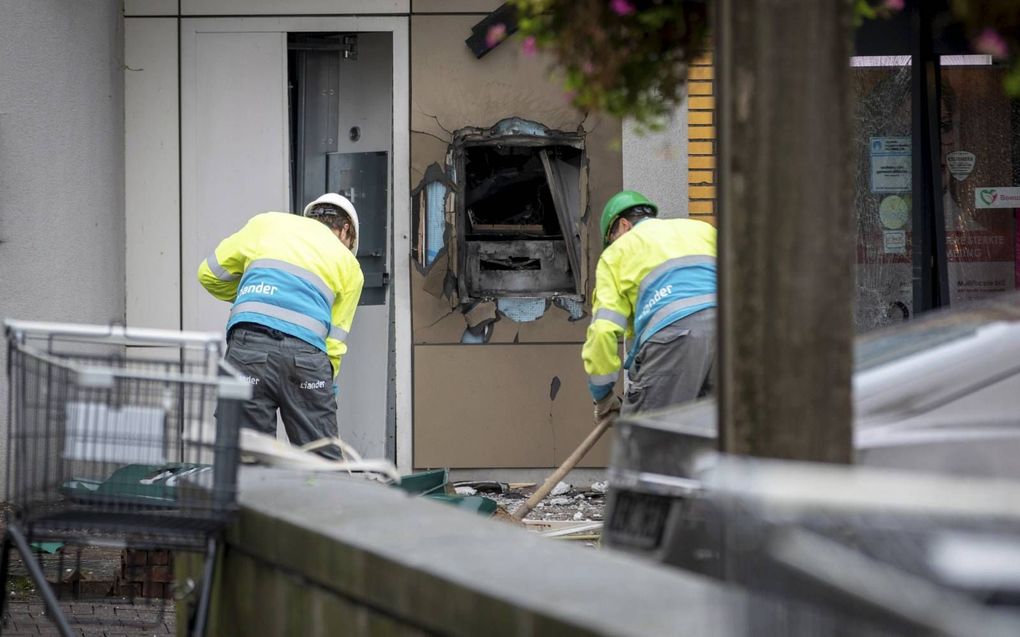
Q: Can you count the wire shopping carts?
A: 1